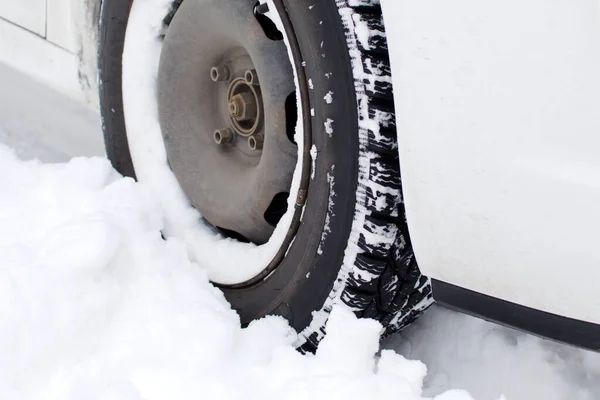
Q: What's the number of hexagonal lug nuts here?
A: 4